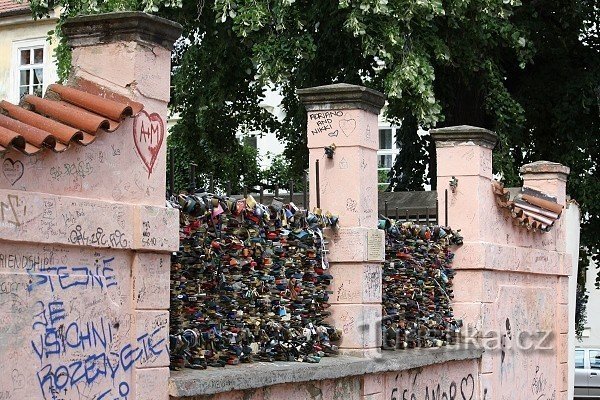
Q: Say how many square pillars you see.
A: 4